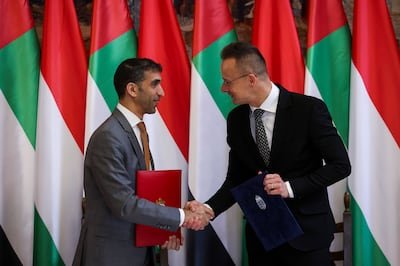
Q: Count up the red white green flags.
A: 4